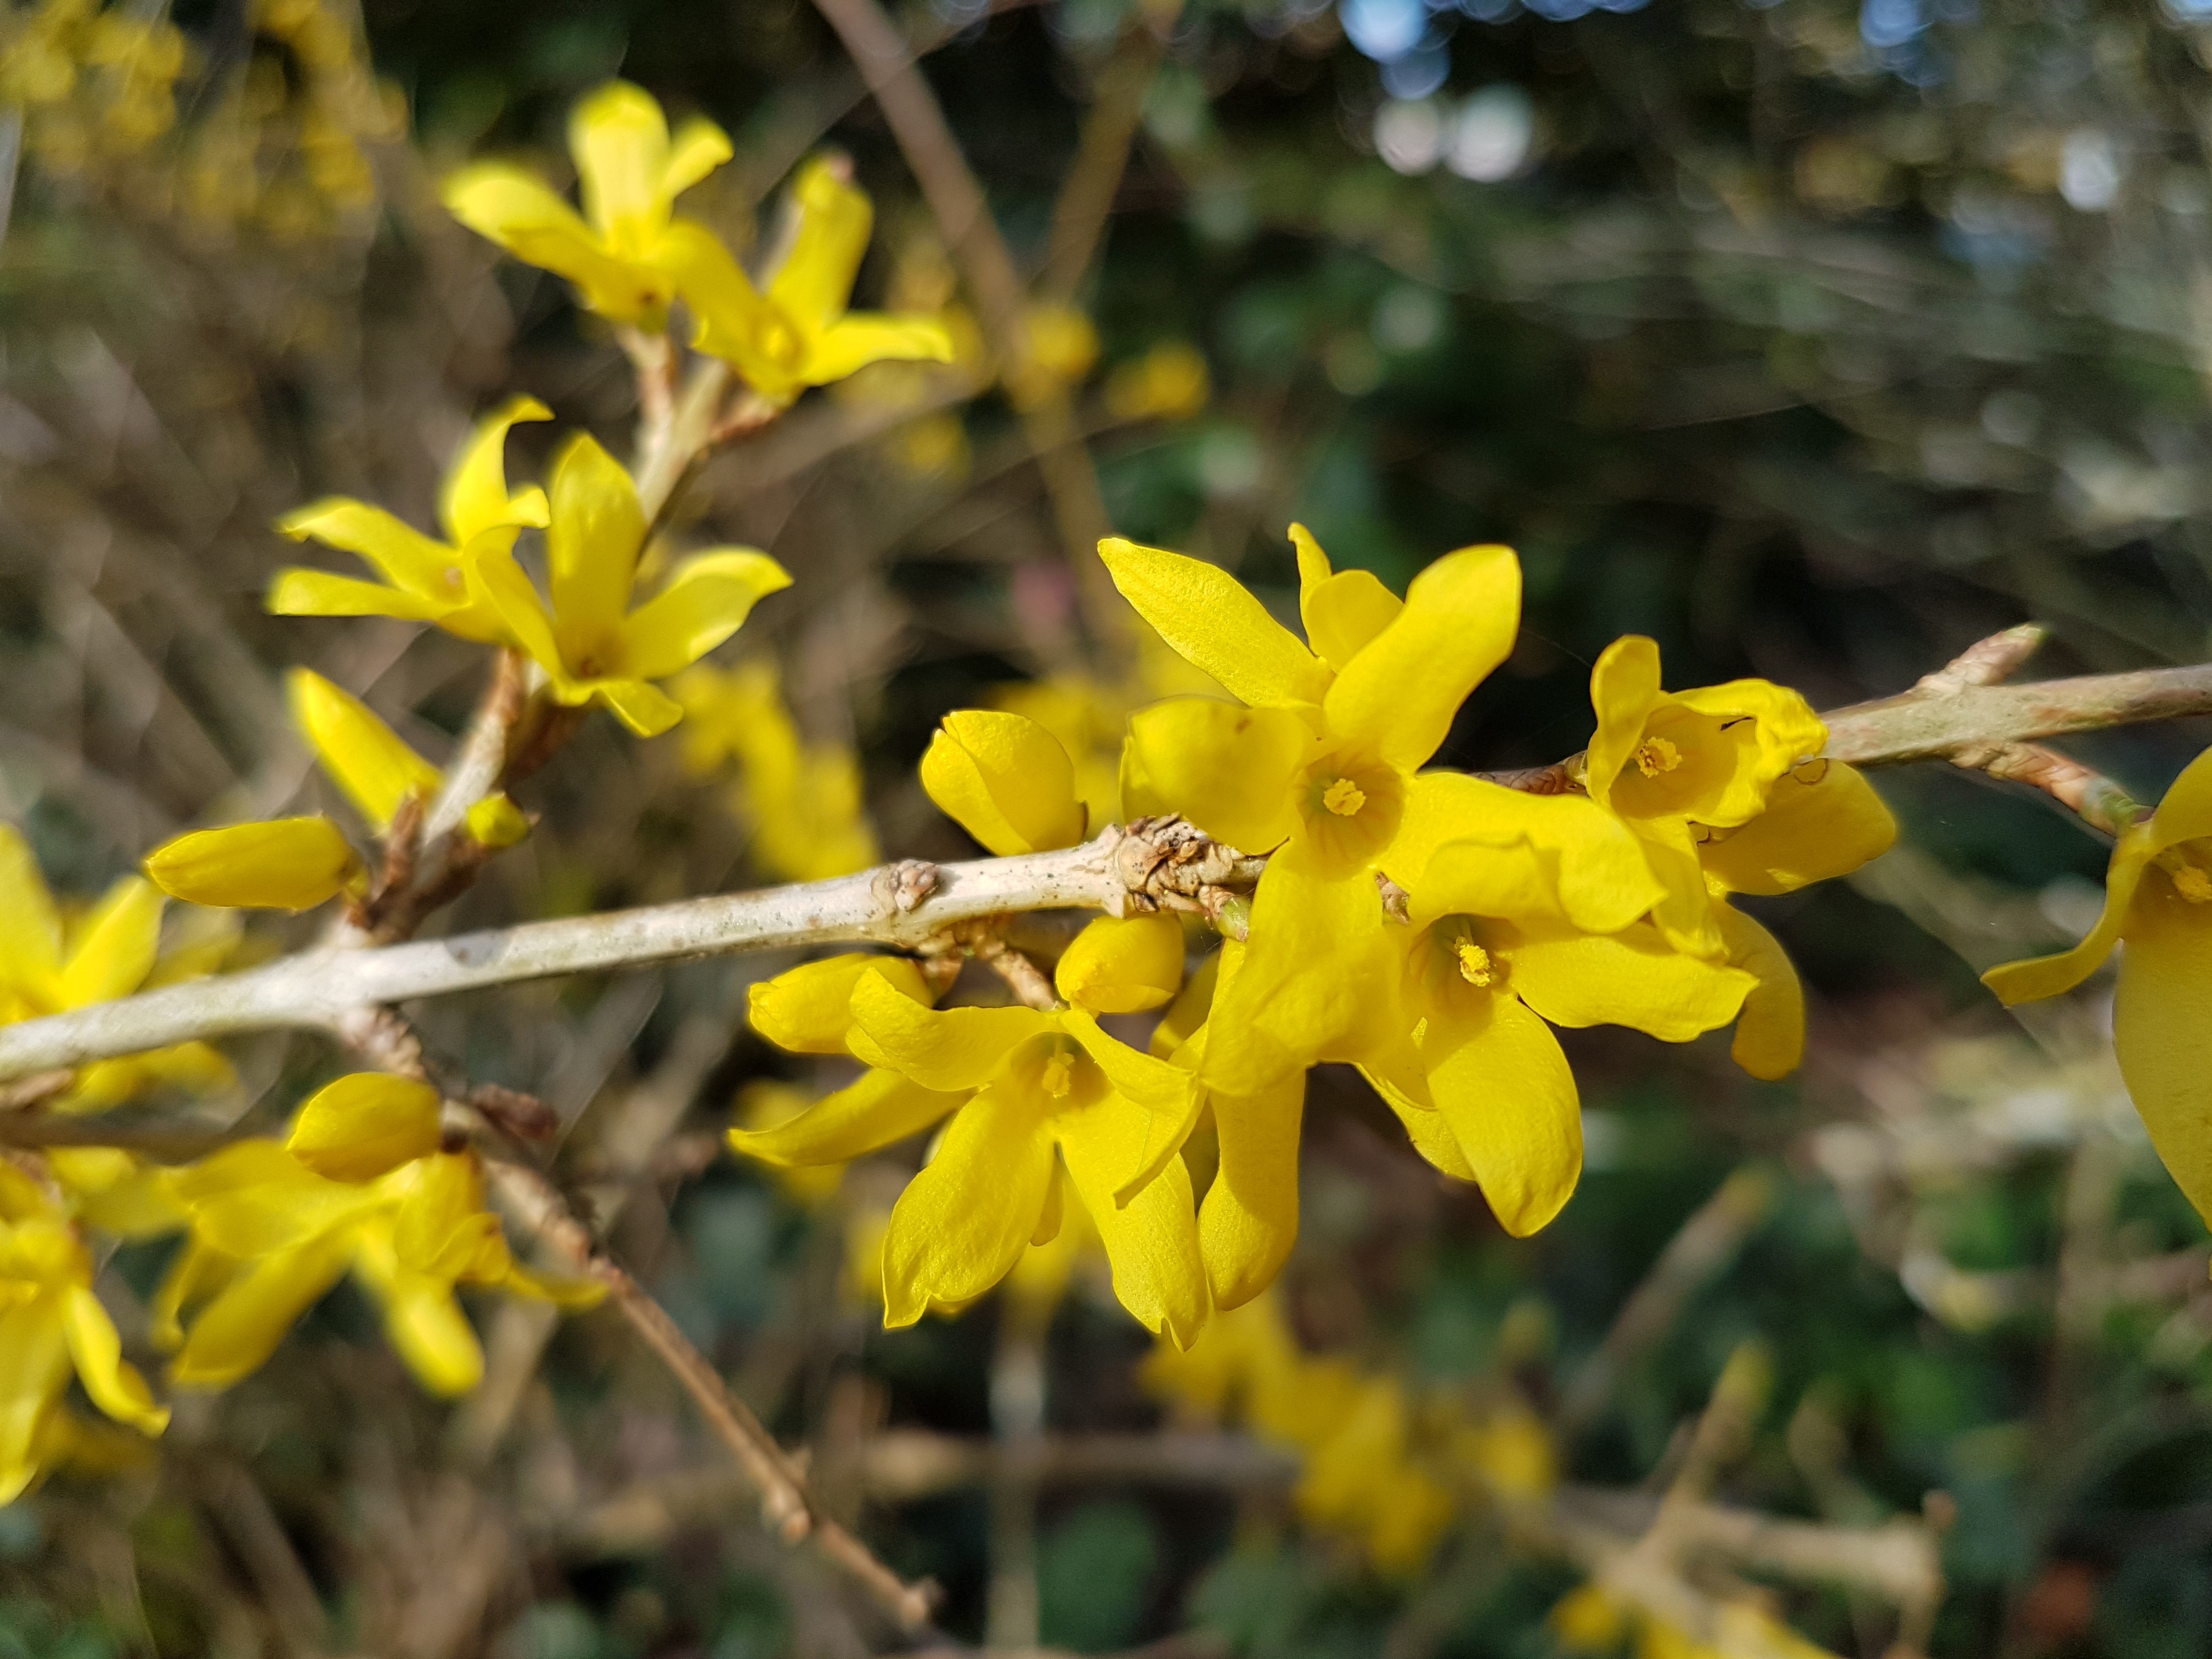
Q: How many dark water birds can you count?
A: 0